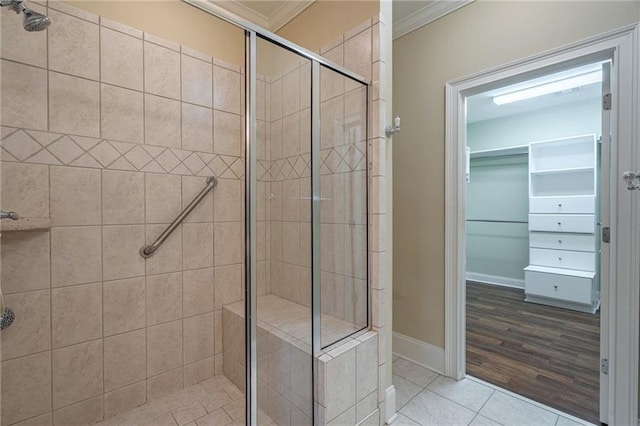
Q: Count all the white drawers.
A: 5